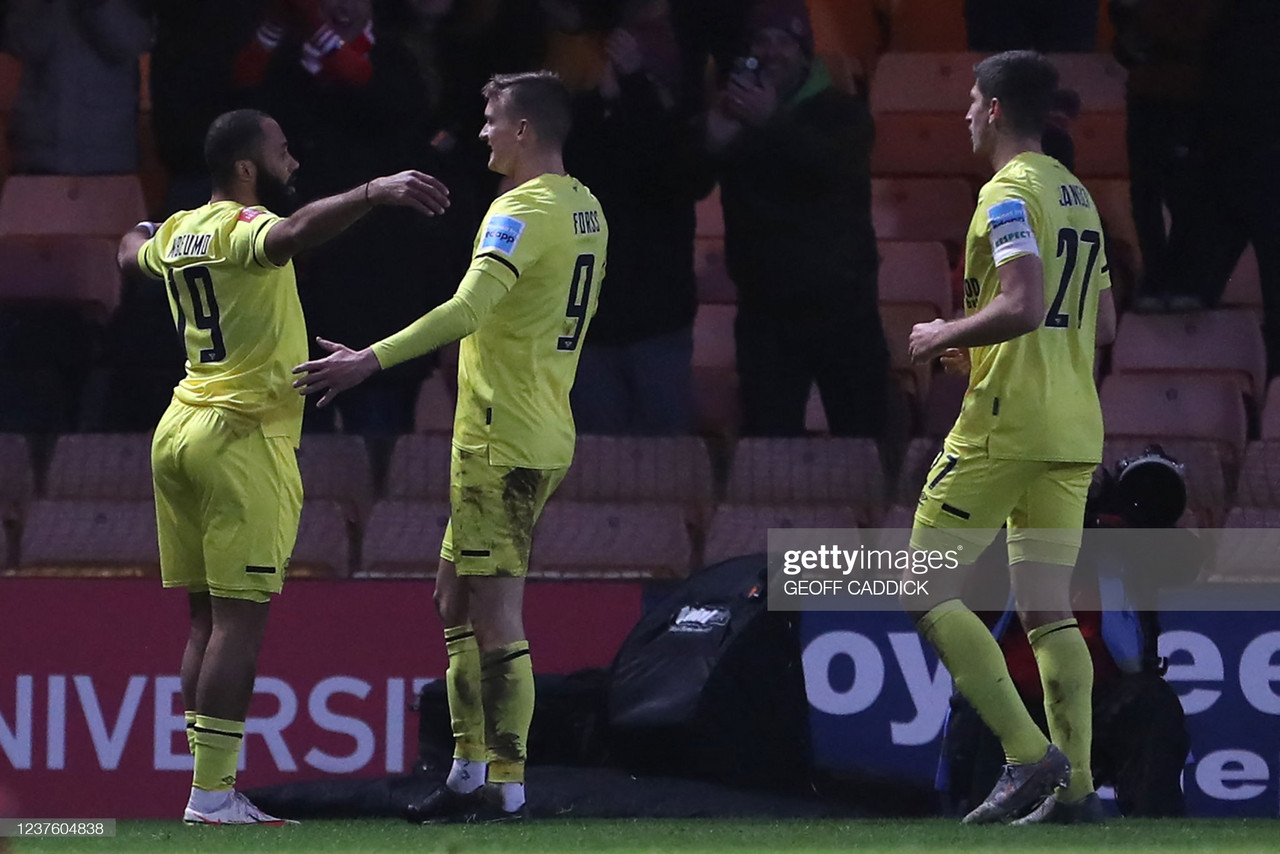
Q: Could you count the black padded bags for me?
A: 1